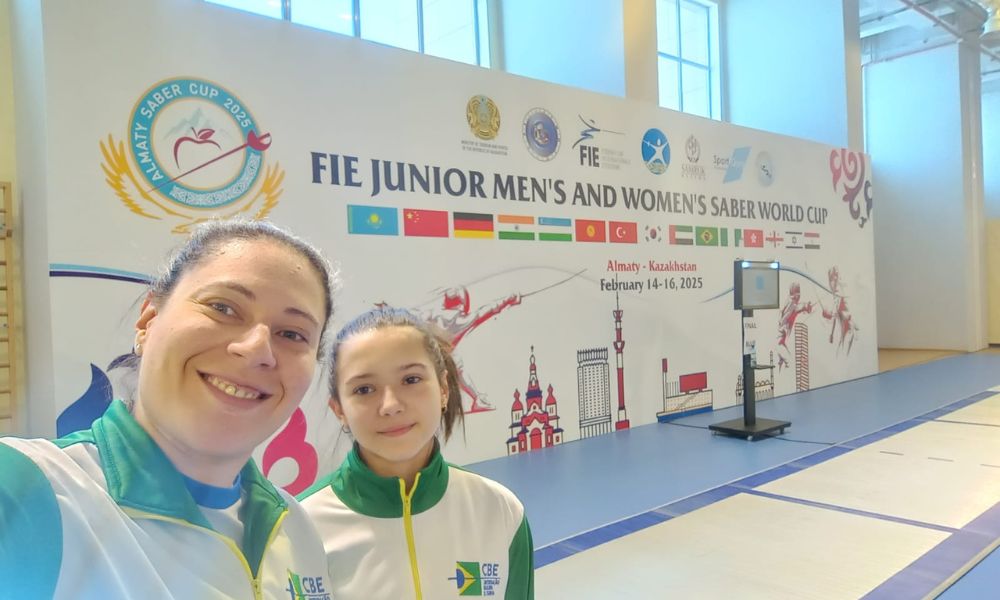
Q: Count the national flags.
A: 15